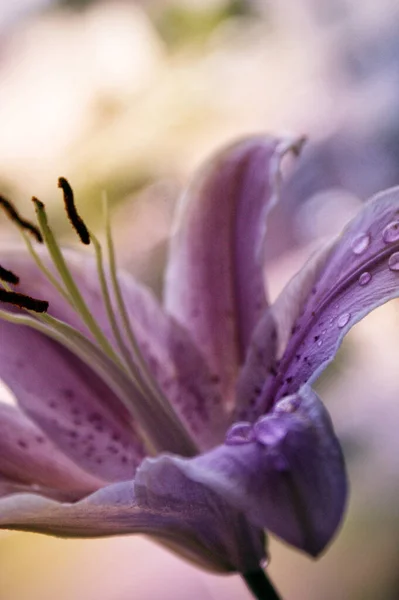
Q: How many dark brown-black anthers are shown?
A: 4